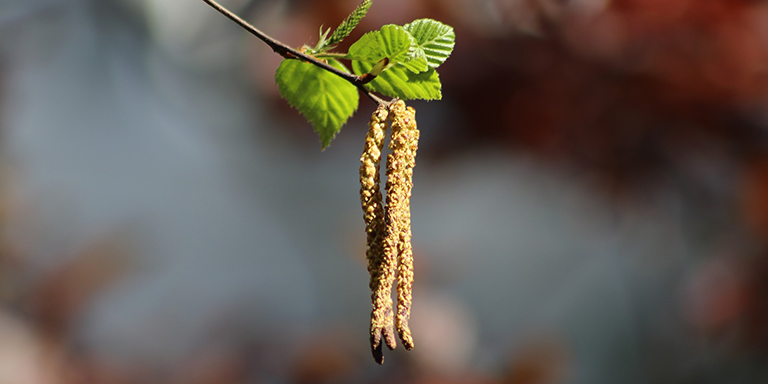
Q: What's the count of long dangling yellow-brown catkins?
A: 3